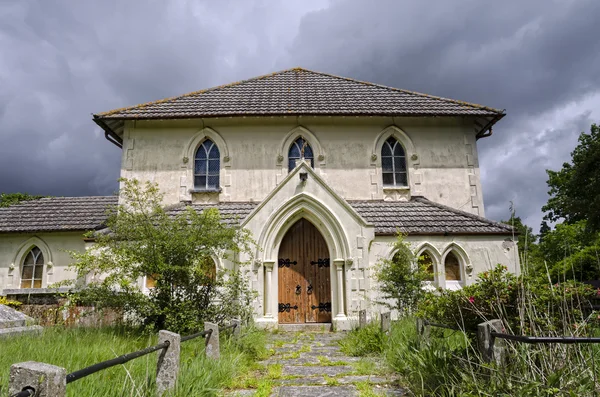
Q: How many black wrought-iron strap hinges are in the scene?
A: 4